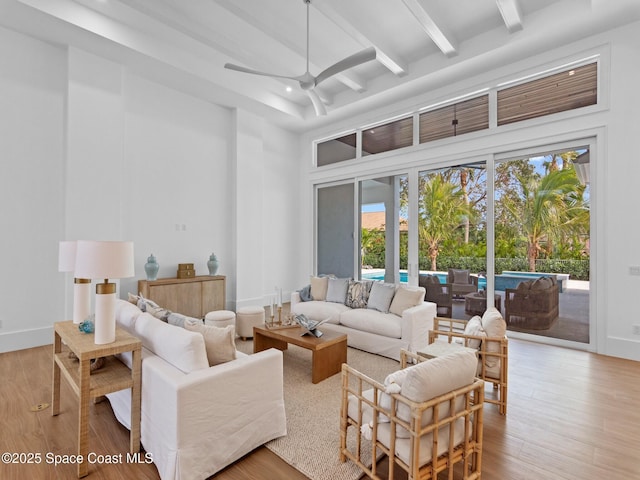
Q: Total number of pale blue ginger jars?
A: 2